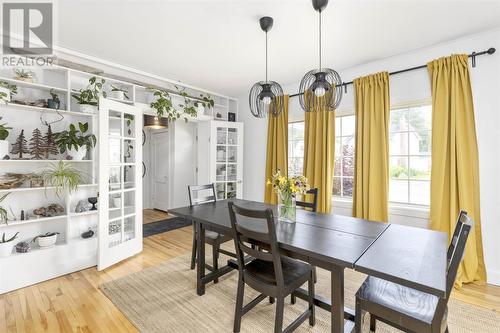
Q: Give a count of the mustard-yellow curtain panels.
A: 4